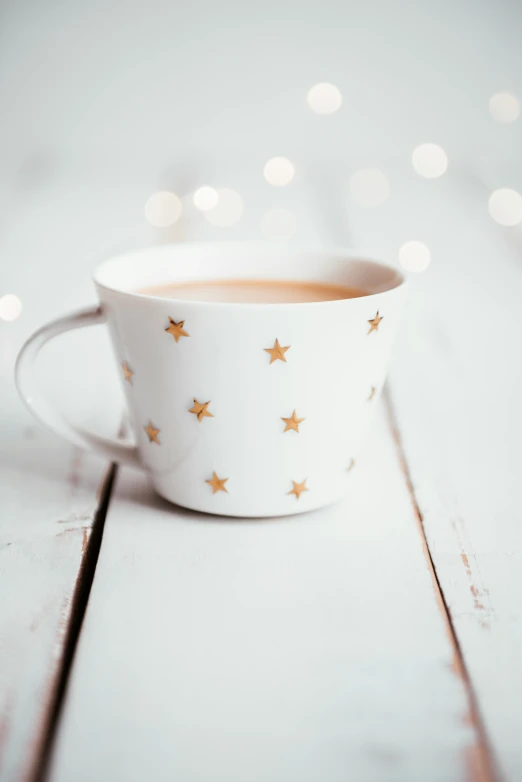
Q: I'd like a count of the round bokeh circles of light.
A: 12